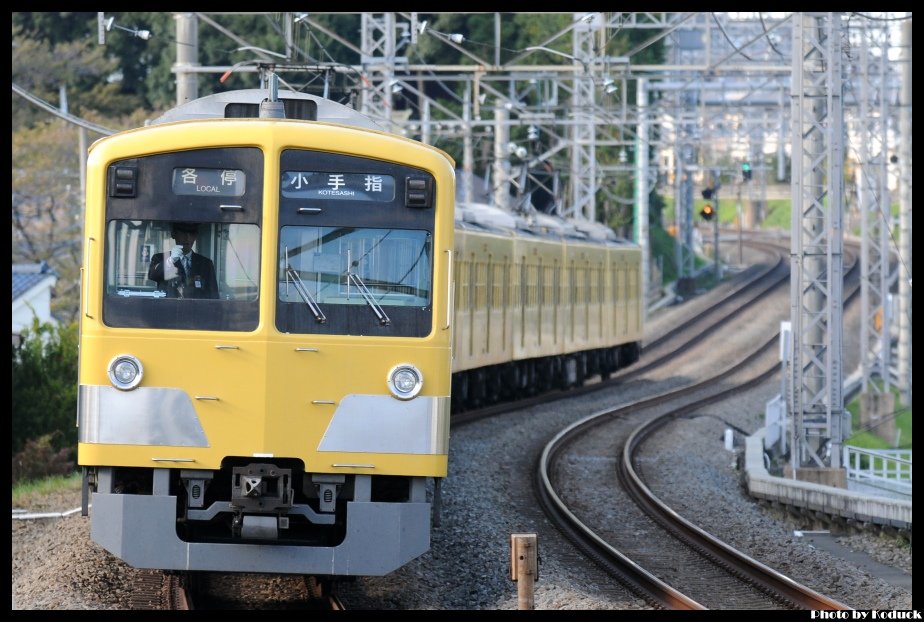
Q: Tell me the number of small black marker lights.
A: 2